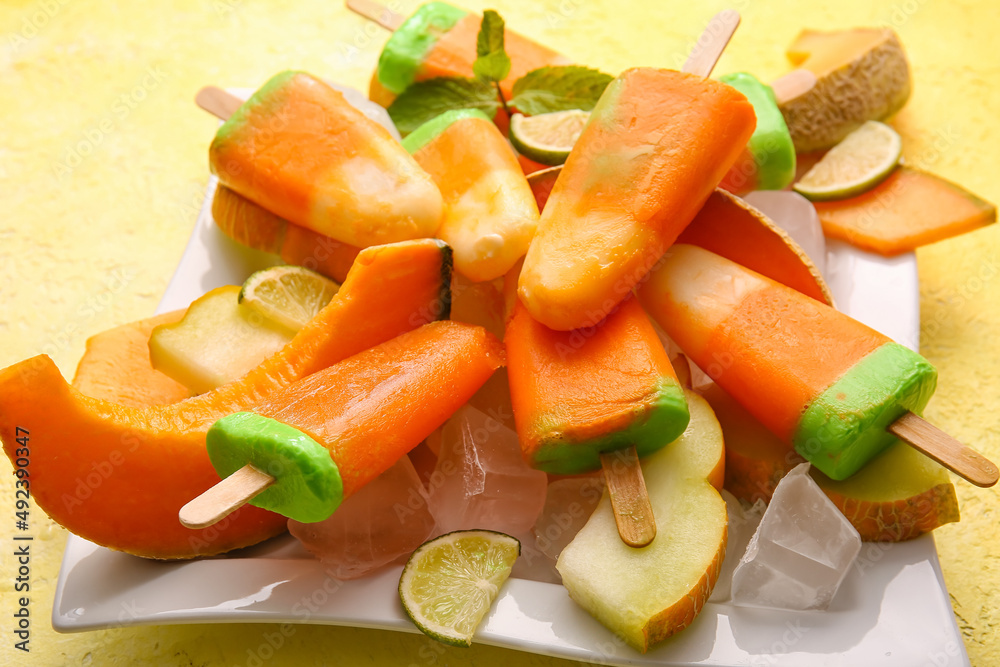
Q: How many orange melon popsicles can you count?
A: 8